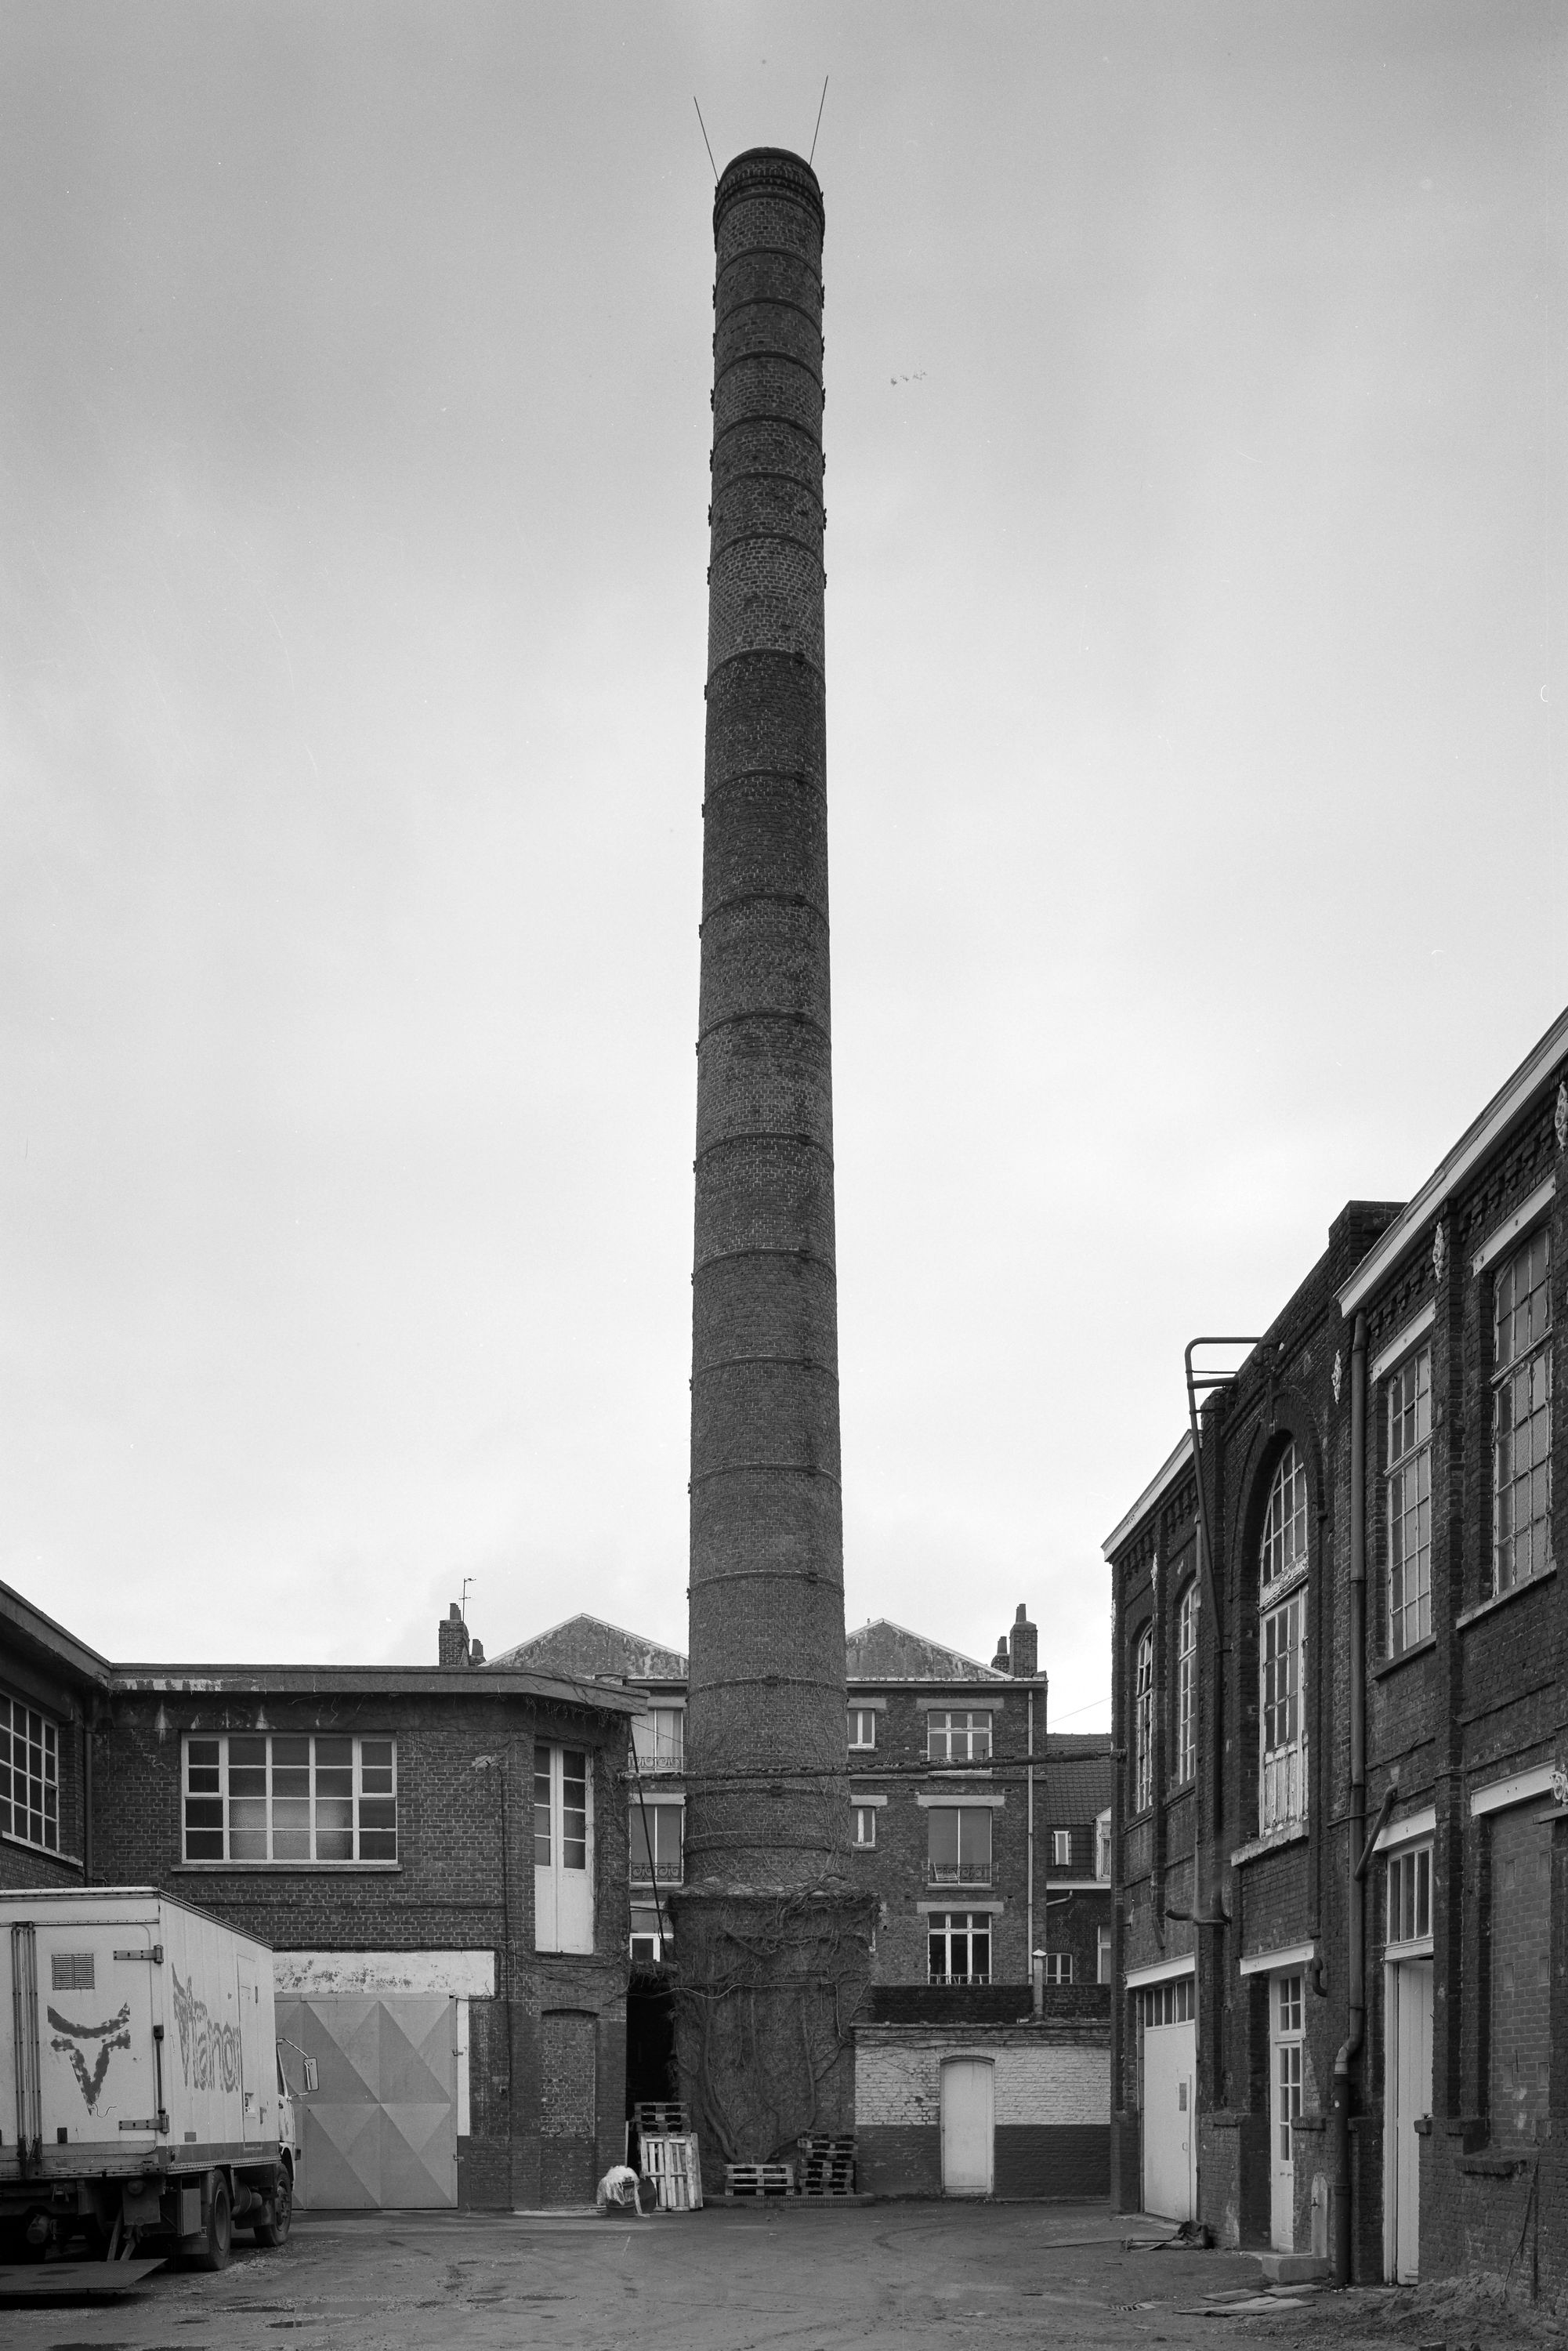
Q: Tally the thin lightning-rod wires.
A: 2